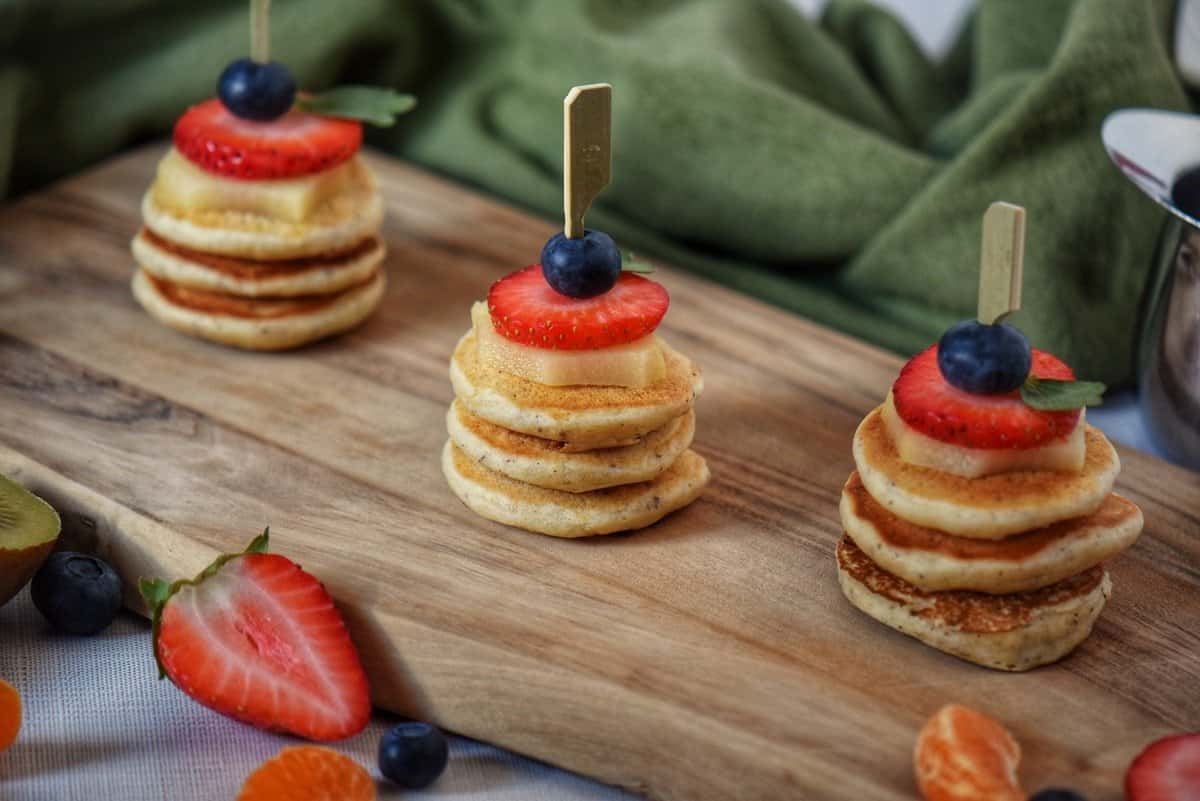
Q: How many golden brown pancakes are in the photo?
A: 9